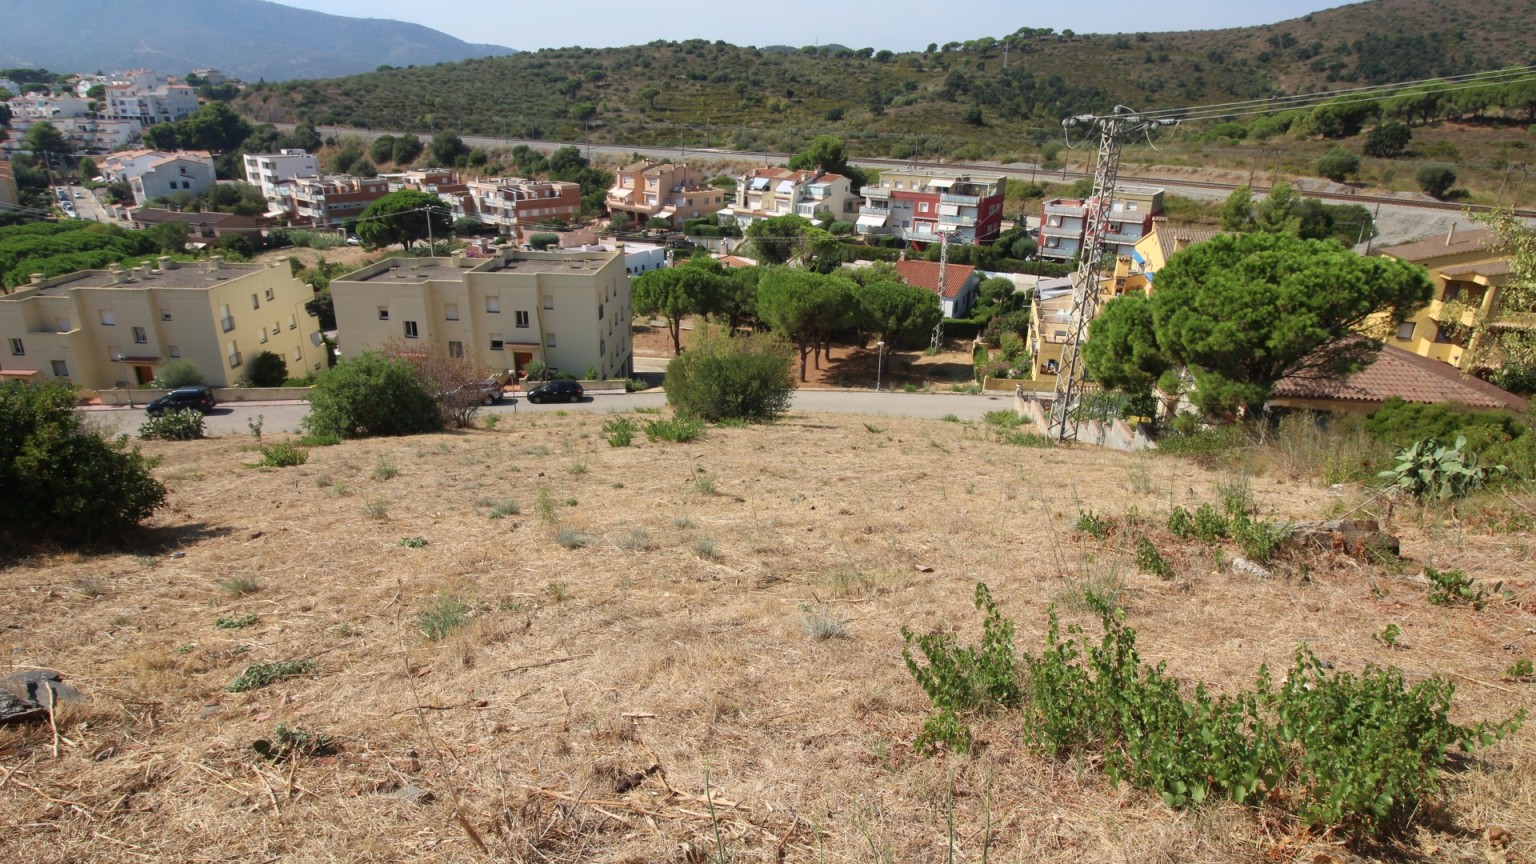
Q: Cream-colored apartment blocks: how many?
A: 2